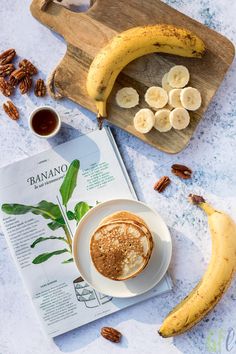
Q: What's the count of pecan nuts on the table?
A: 11